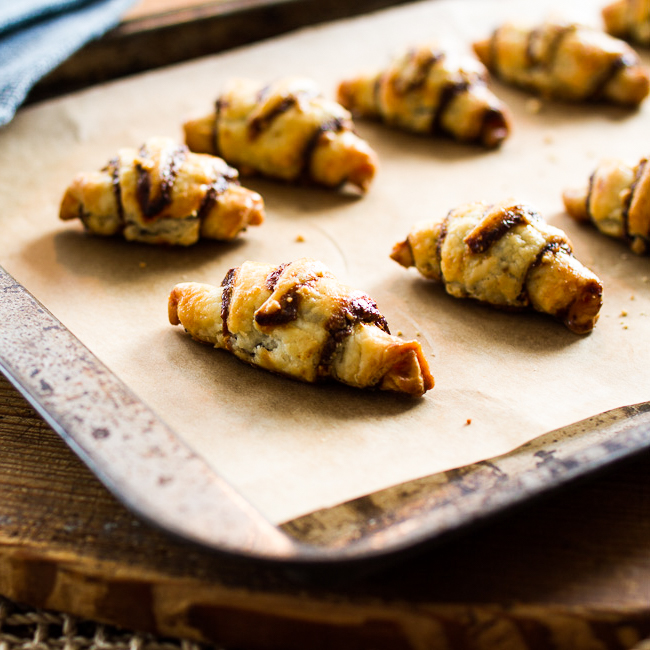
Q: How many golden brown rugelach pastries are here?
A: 8